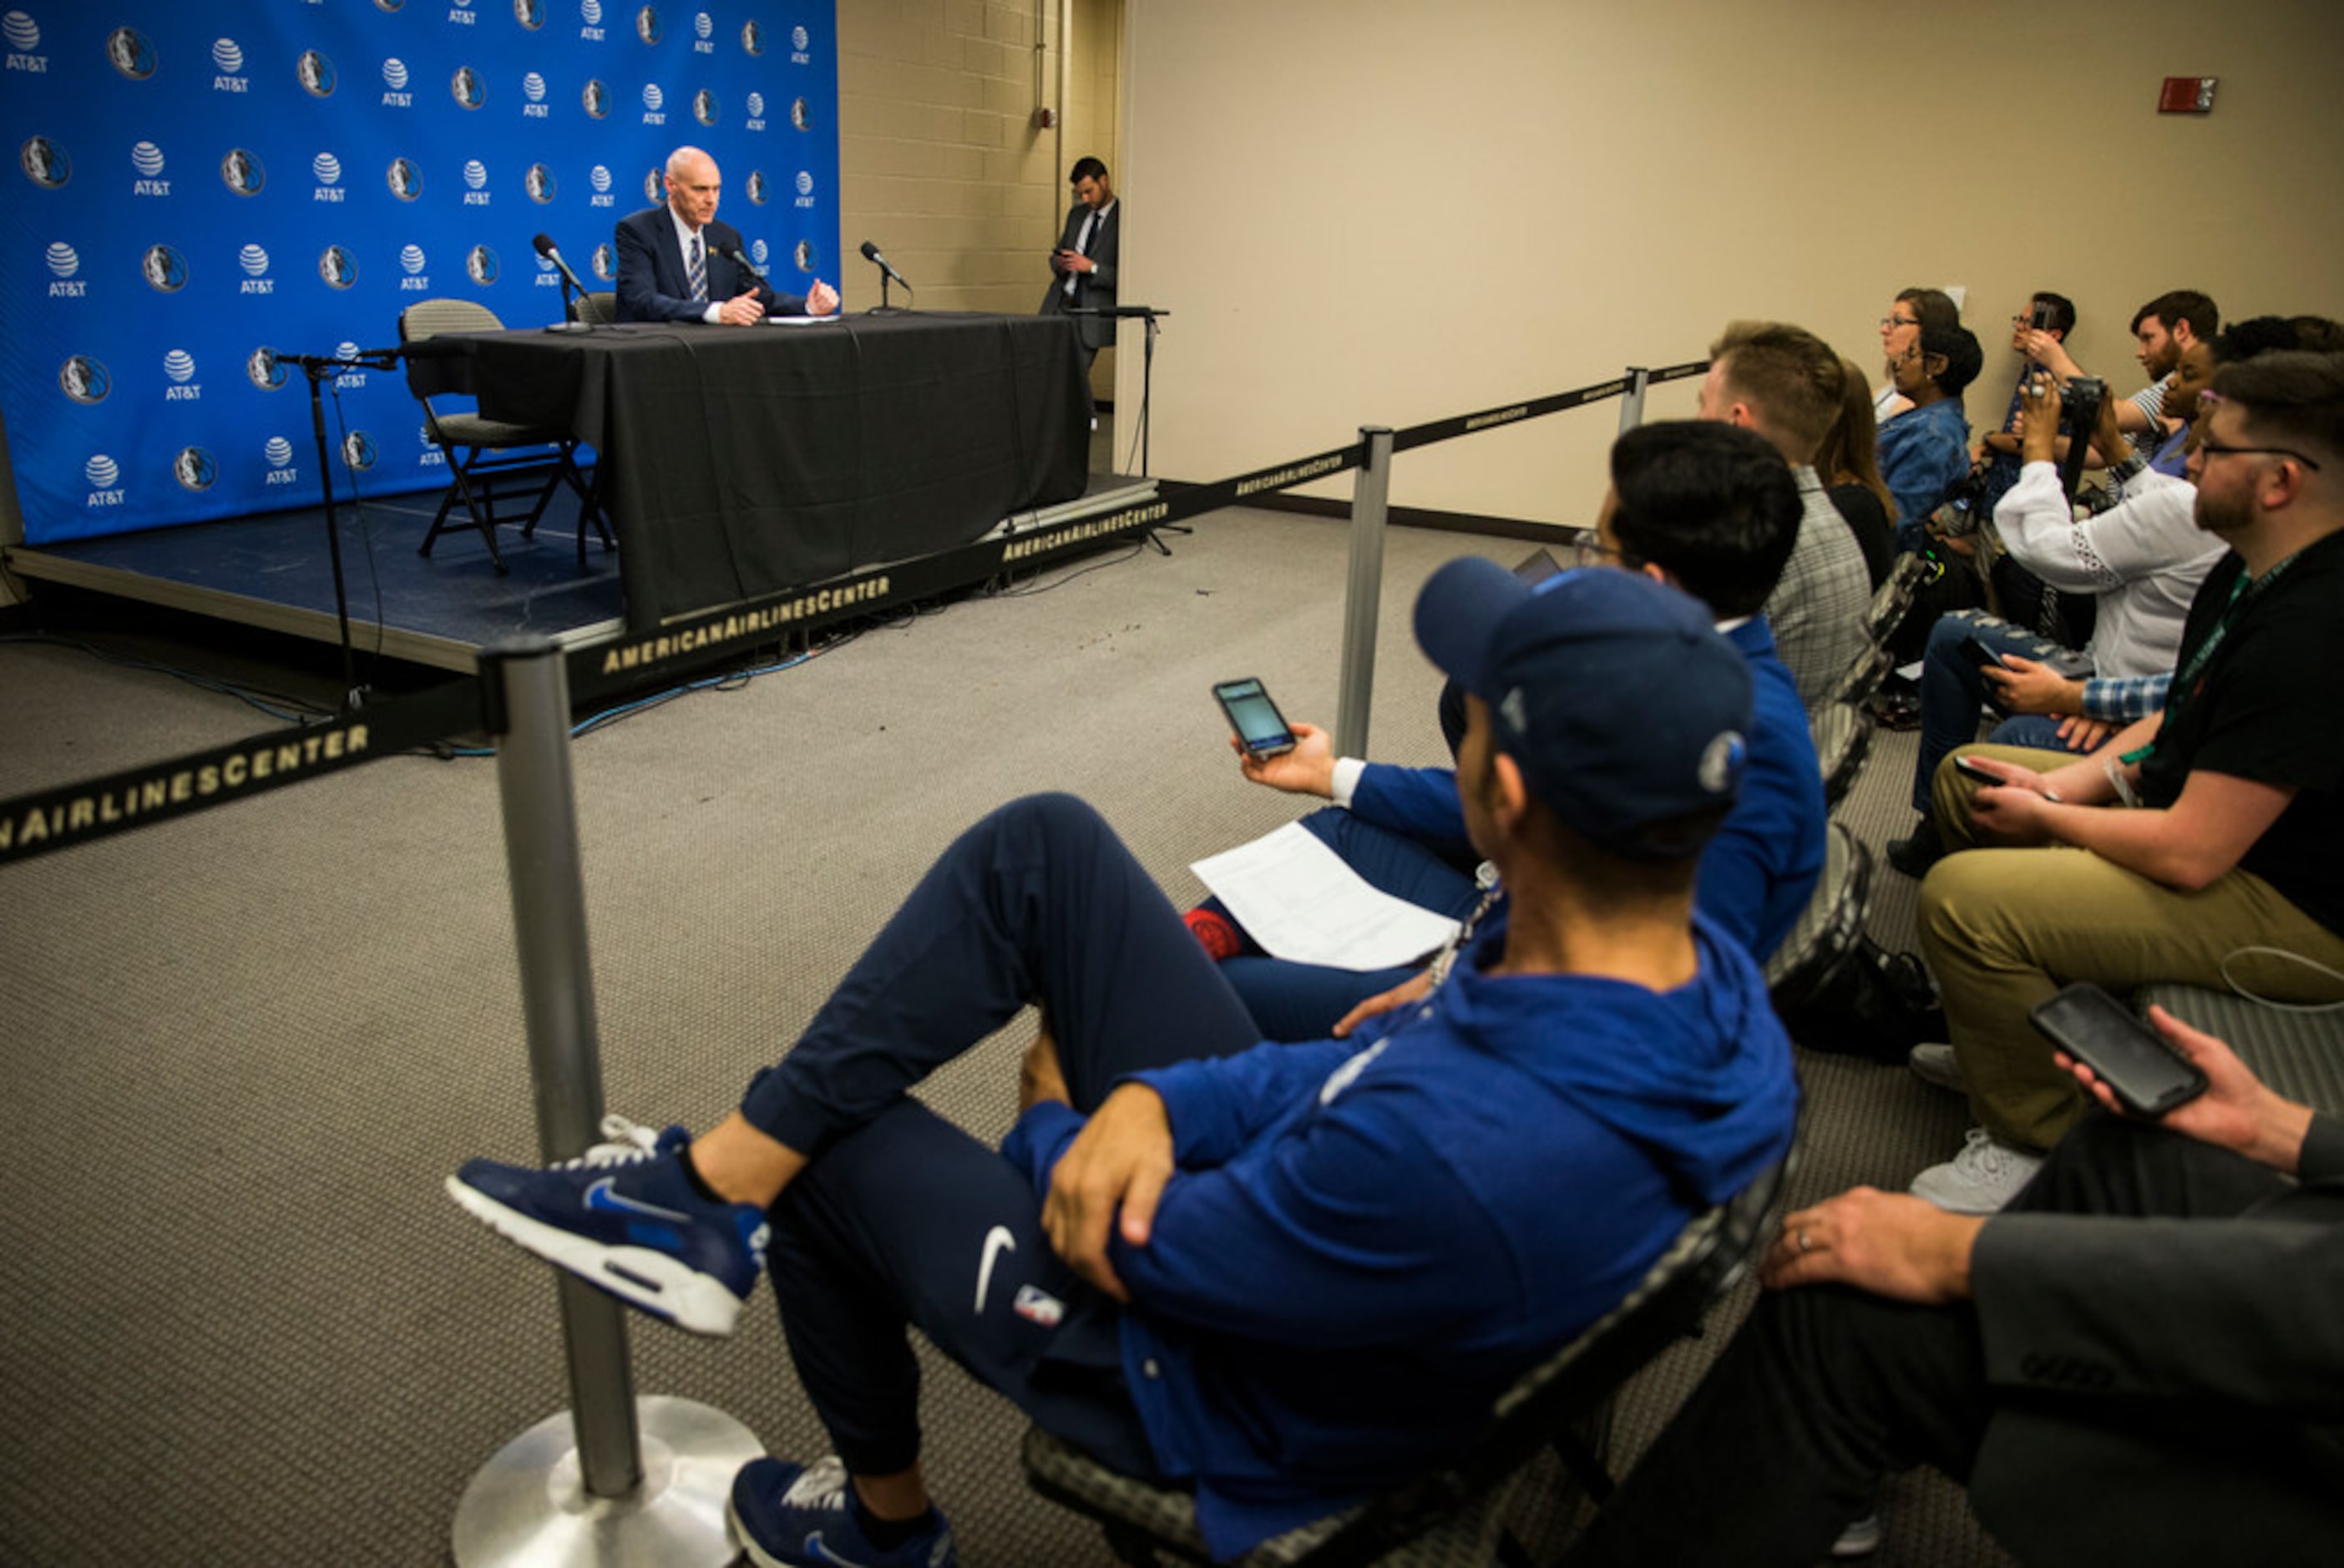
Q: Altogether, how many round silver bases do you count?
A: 1